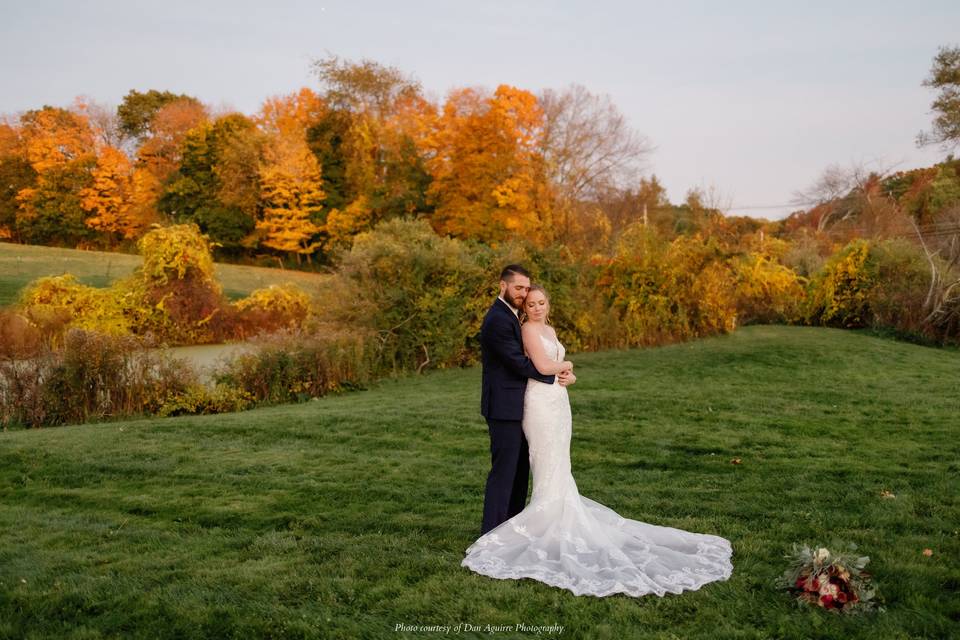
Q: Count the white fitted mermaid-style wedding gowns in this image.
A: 1